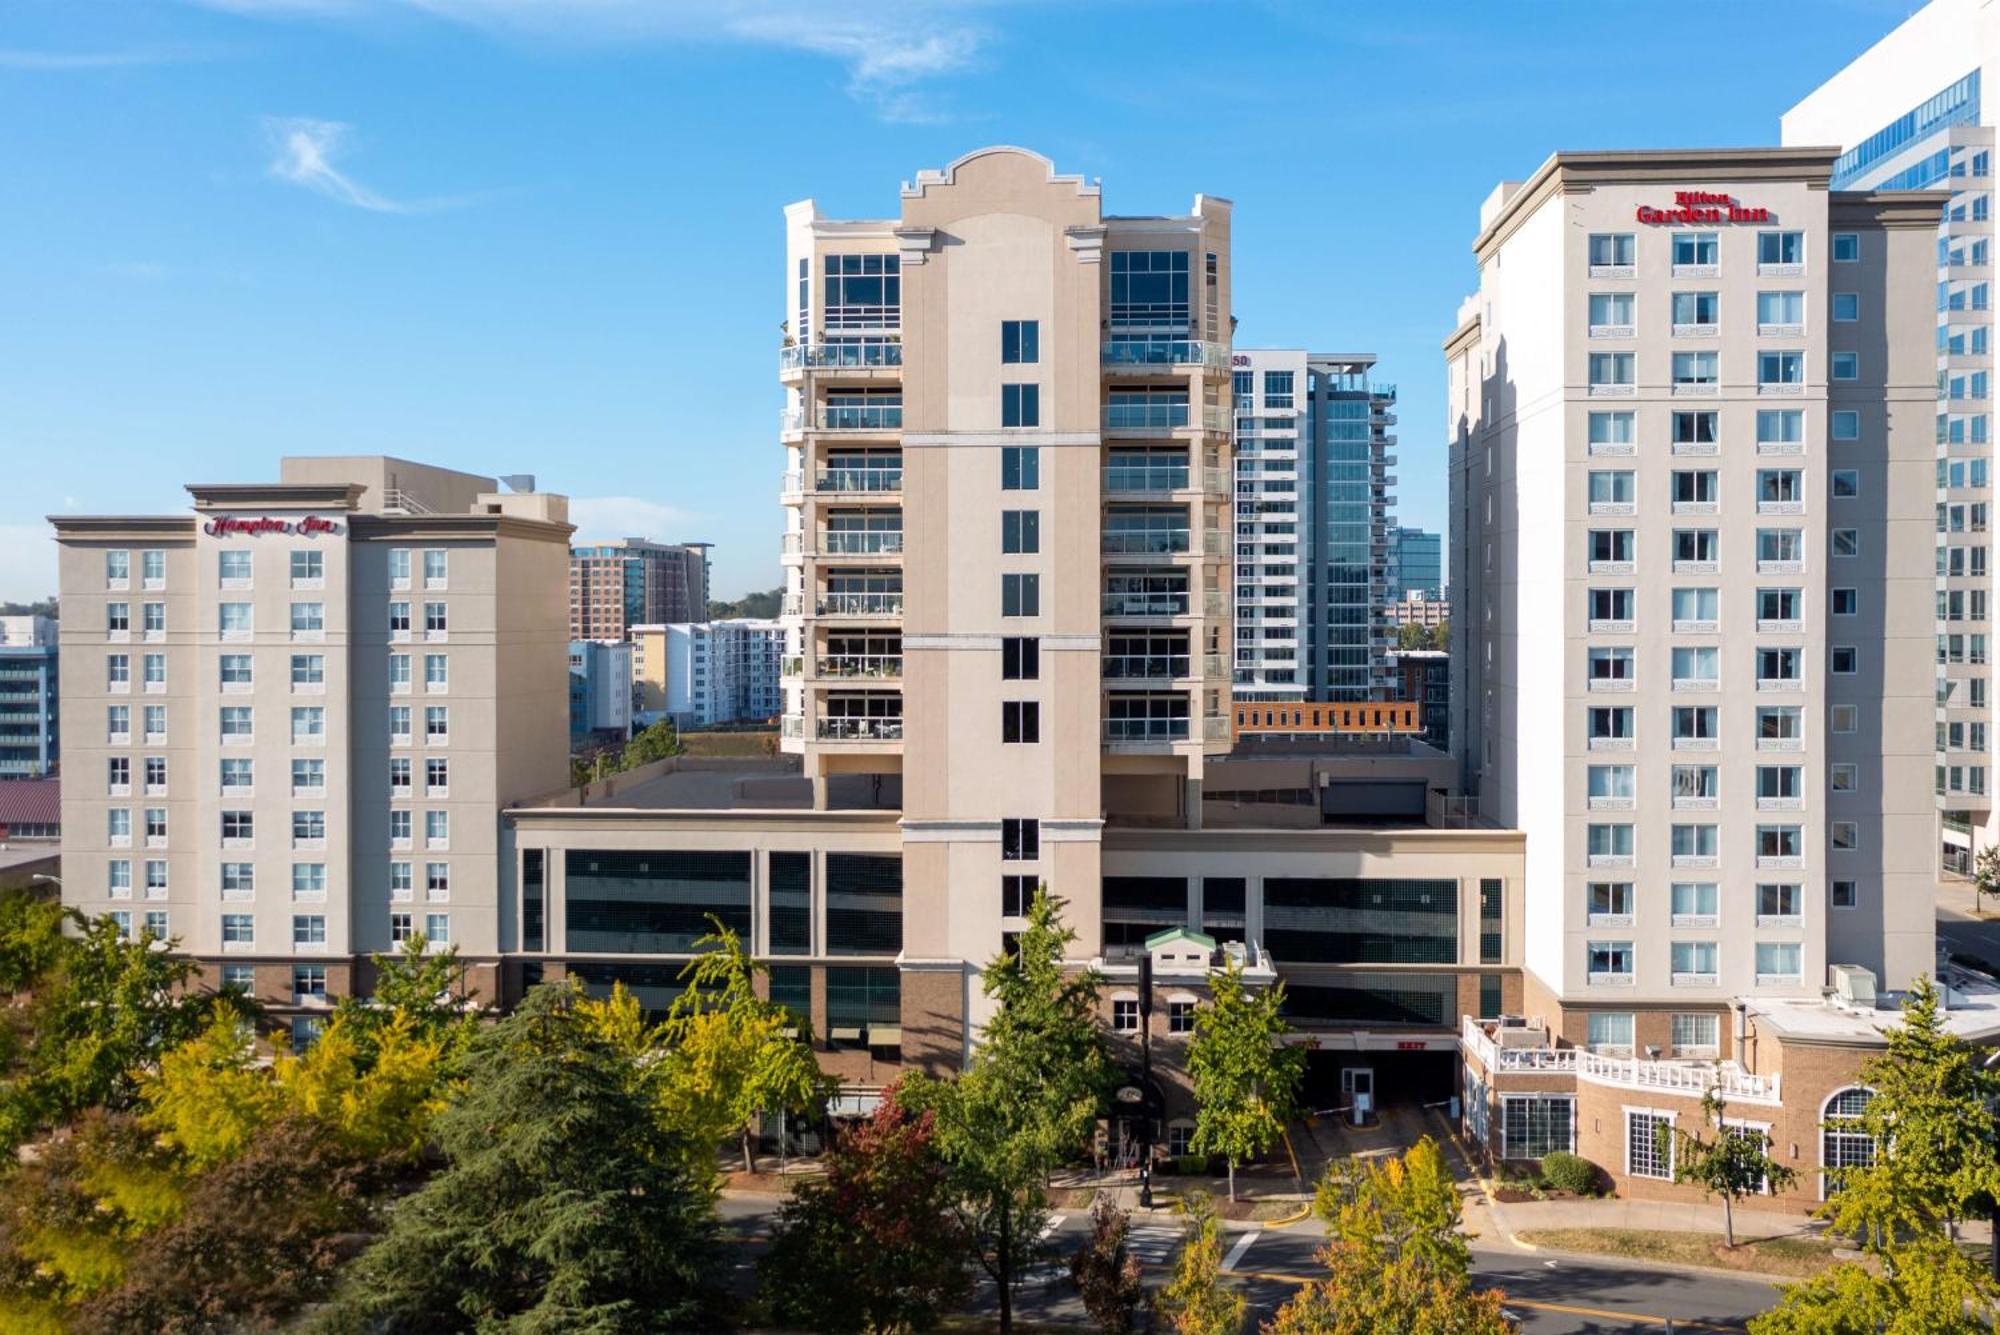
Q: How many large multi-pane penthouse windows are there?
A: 2